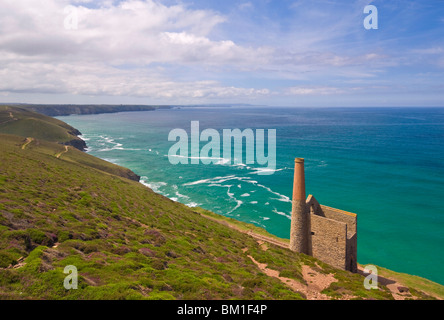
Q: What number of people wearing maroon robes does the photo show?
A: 0